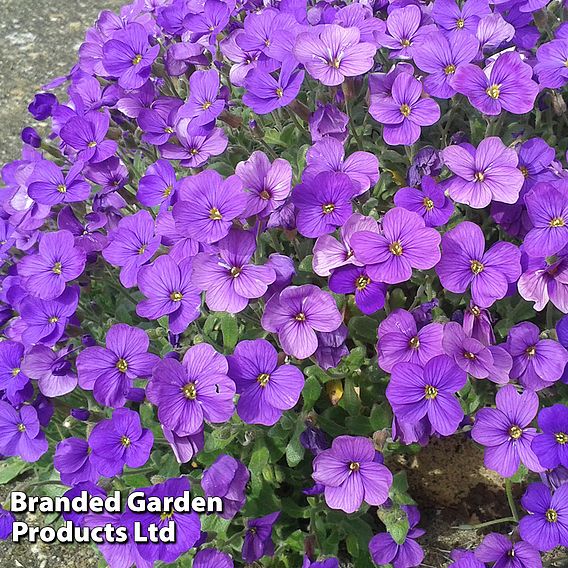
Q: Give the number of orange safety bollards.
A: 0